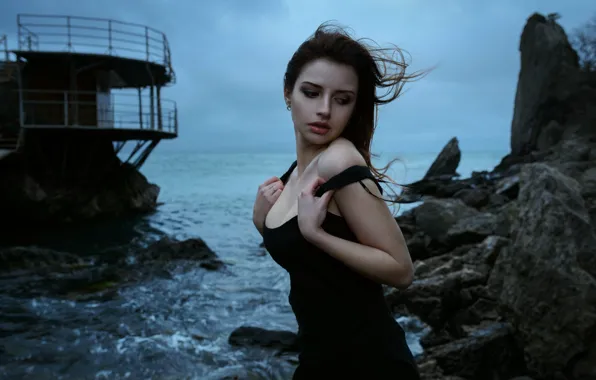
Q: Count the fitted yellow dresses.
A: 0